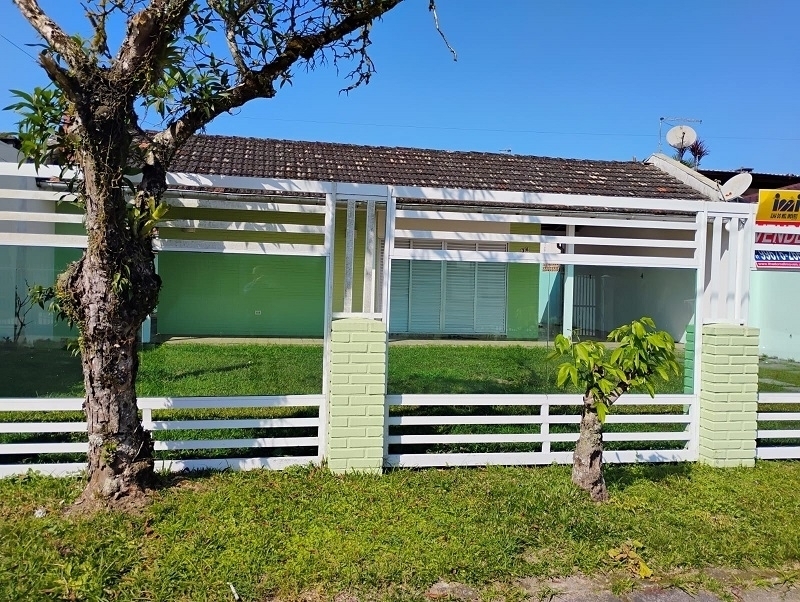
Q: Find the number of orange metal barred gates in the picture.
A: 0